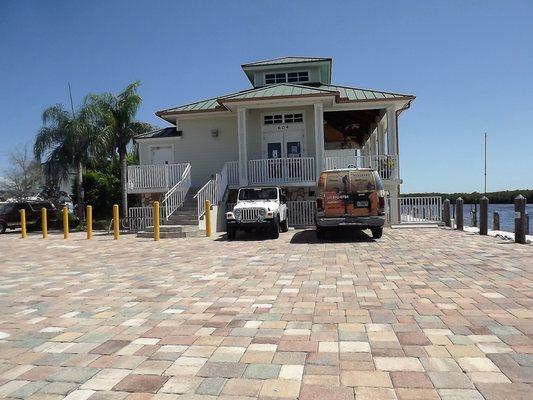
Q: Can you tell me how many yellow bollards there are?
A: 7